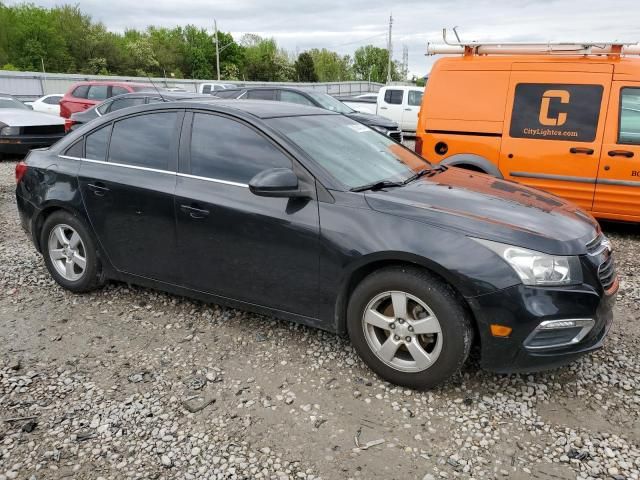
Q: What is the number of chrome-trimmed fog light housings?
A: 1